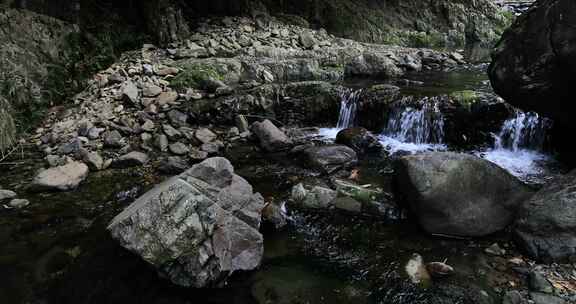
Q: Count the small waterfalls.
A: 3